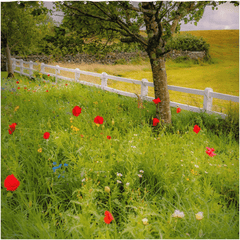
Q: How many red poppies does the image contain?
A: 12